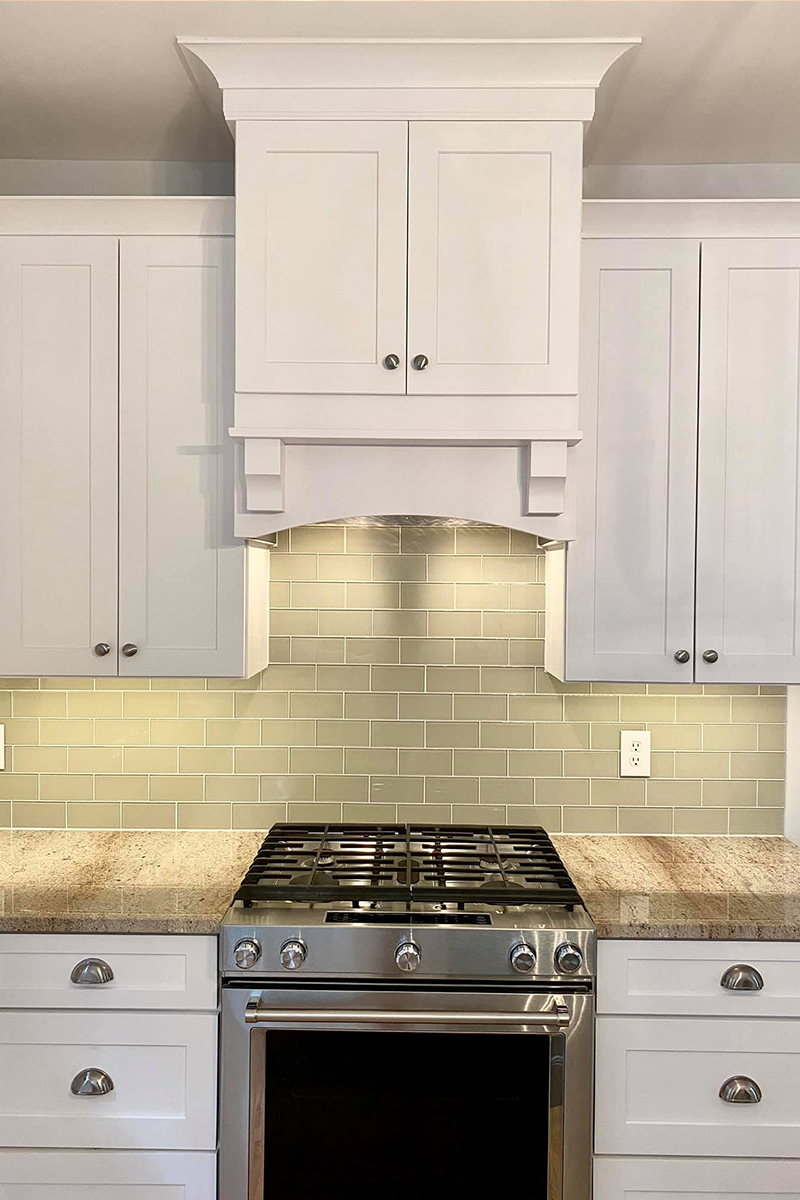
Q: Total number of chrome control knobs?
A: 5